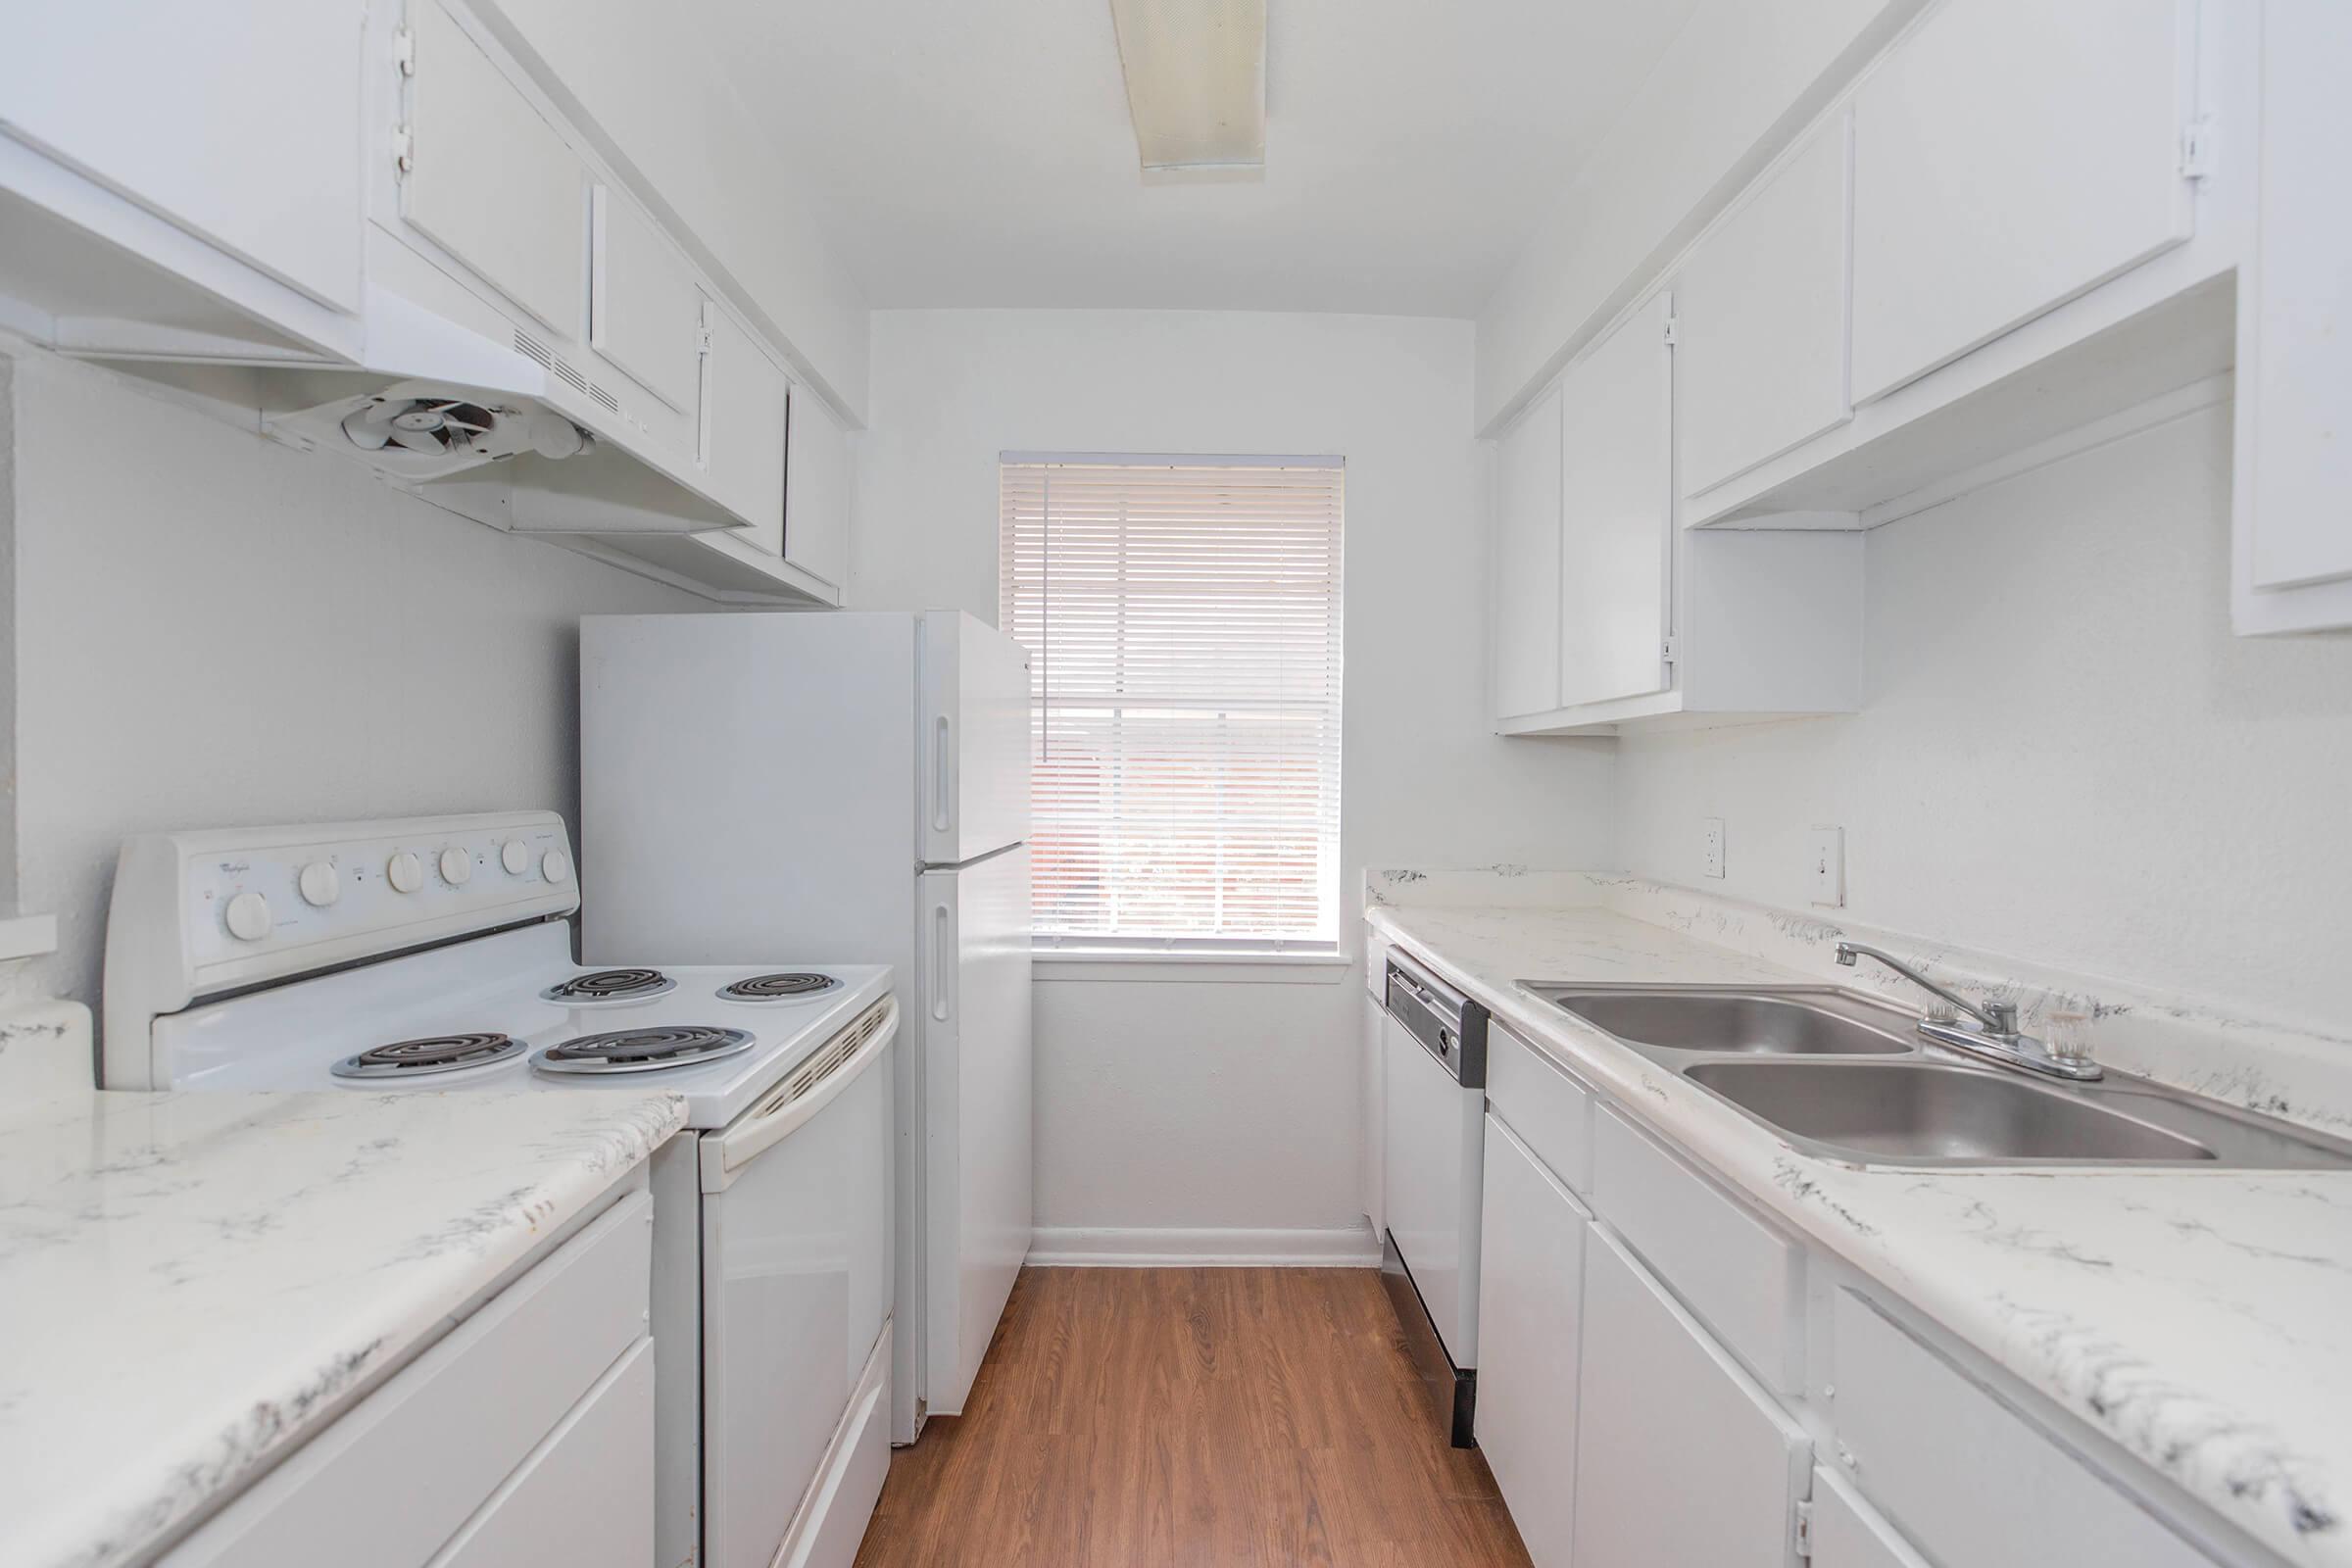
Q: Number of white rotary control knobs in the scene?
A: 6